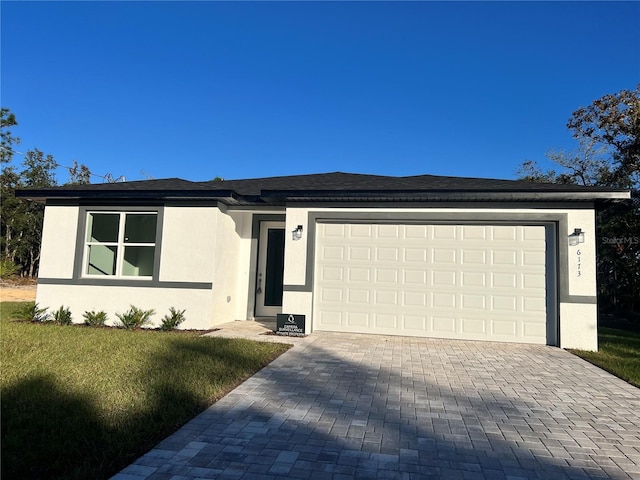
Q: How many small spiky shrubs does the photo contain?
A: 5